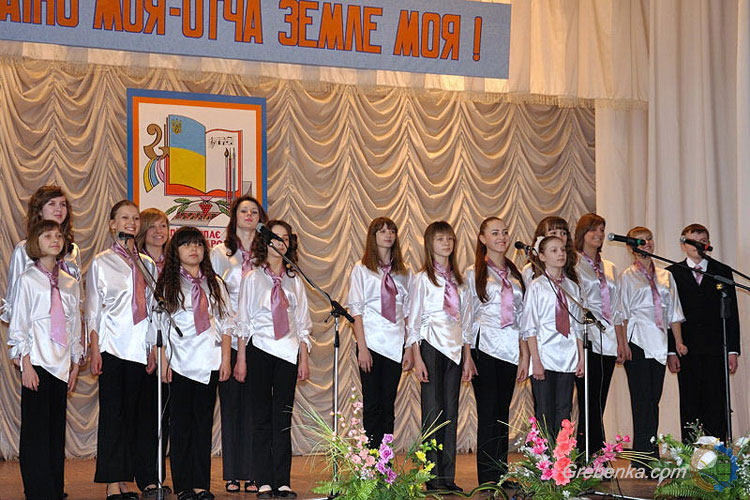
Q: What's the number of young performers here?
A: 15